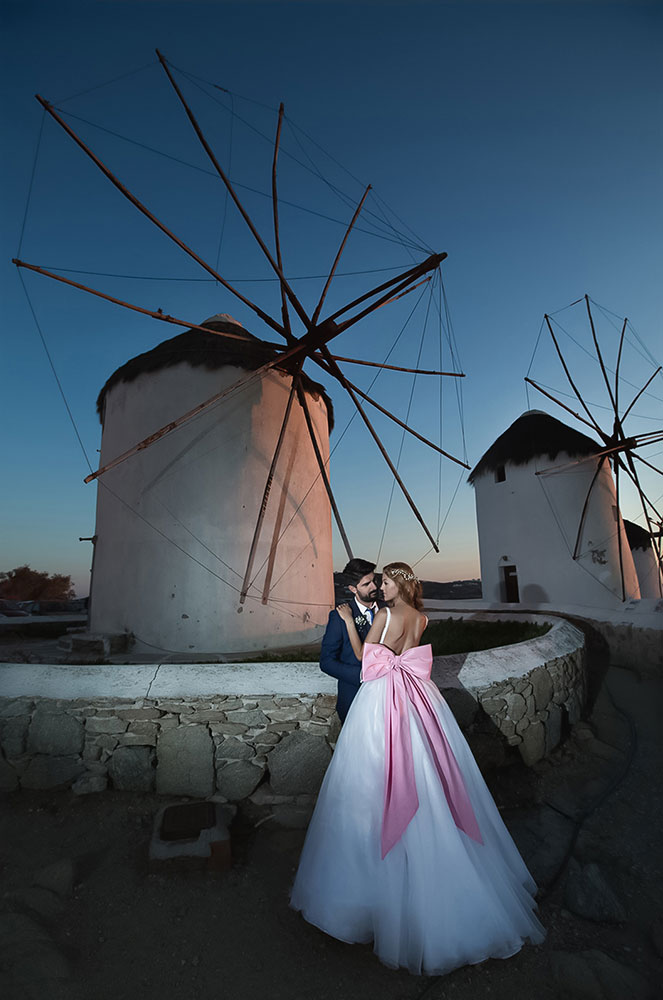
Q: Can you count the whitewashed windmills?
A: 3